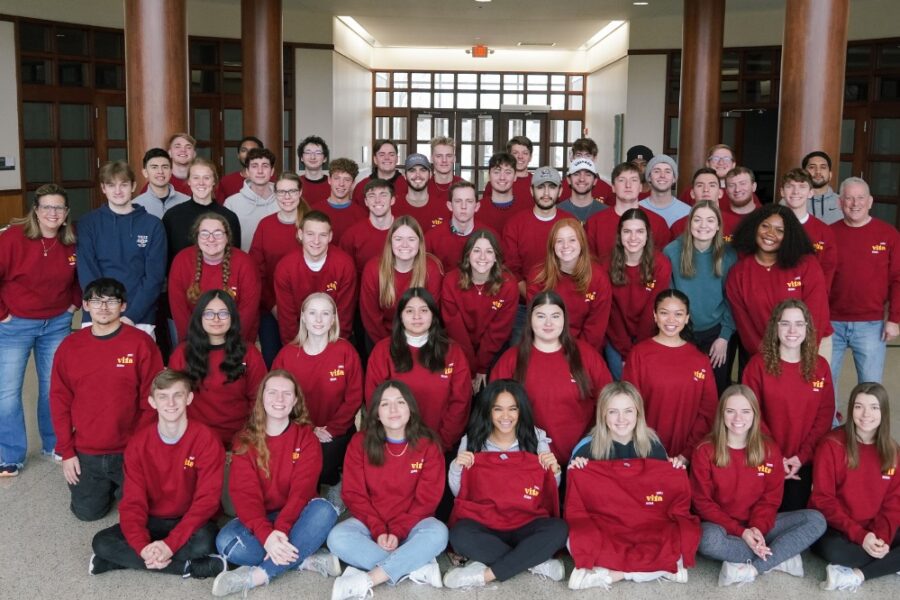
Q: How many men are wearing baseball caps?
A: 3